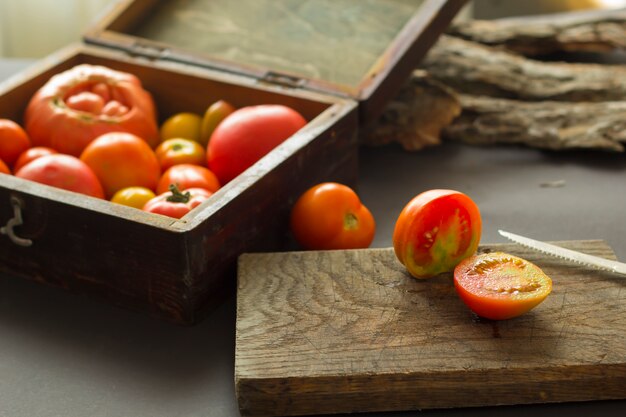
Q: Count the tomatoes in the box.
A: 13